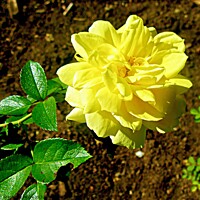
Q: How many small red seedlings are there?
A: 0